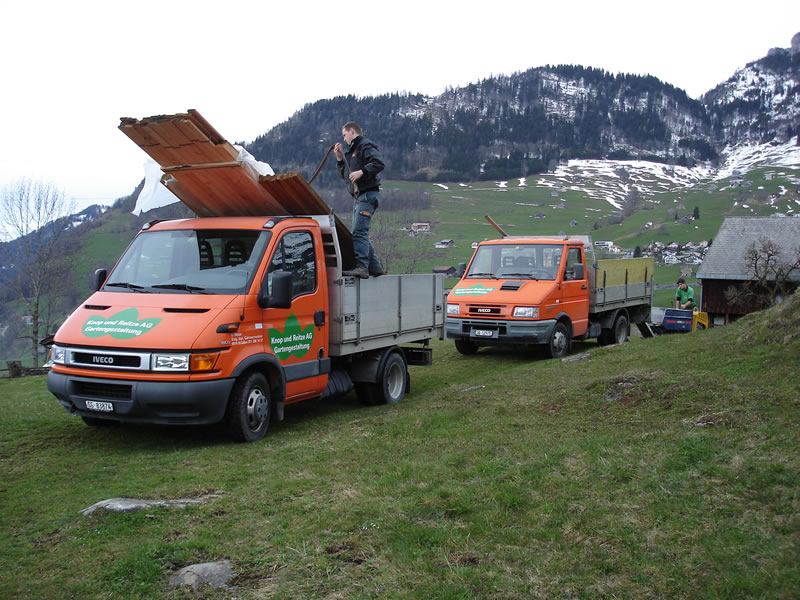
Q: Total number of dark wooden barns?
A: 1